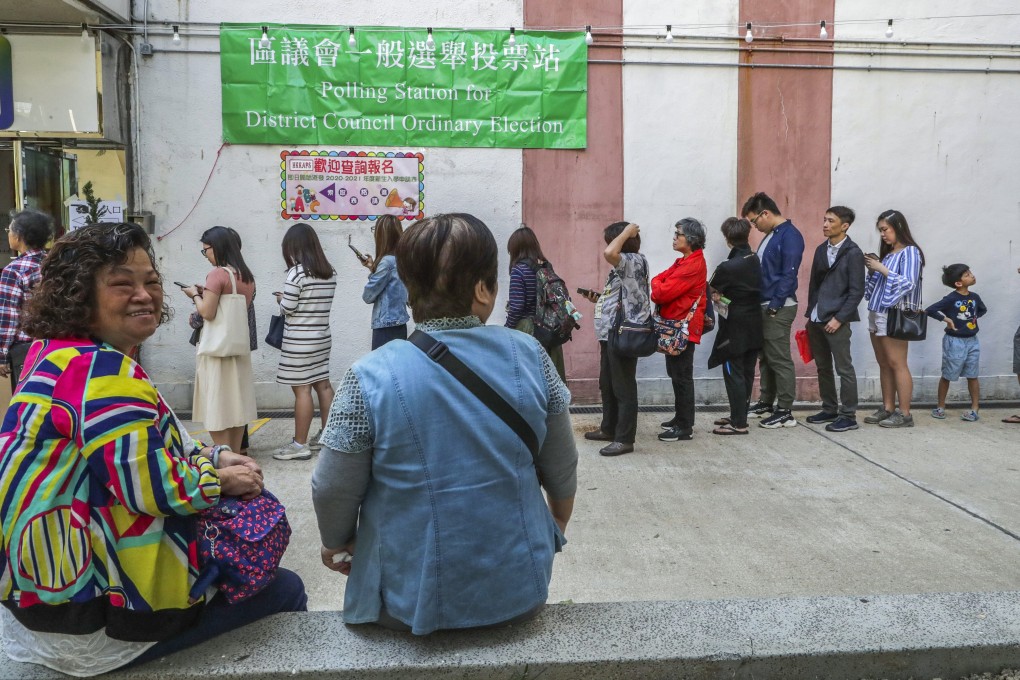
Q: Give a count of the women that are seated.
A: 2